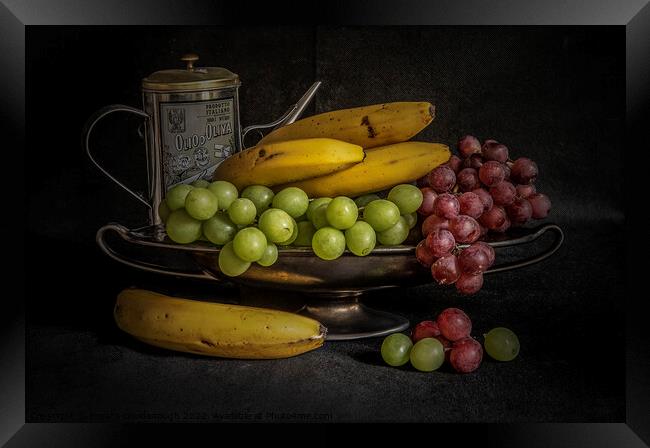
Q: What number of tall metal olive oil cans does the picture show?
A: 1